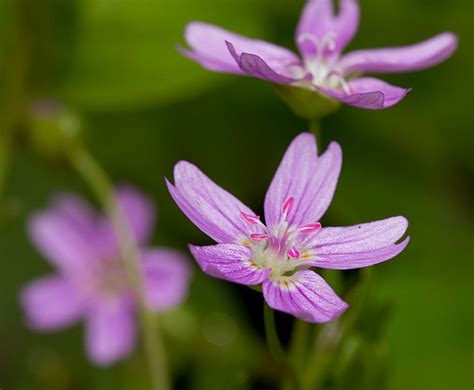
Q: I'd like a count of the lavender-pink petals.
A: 15